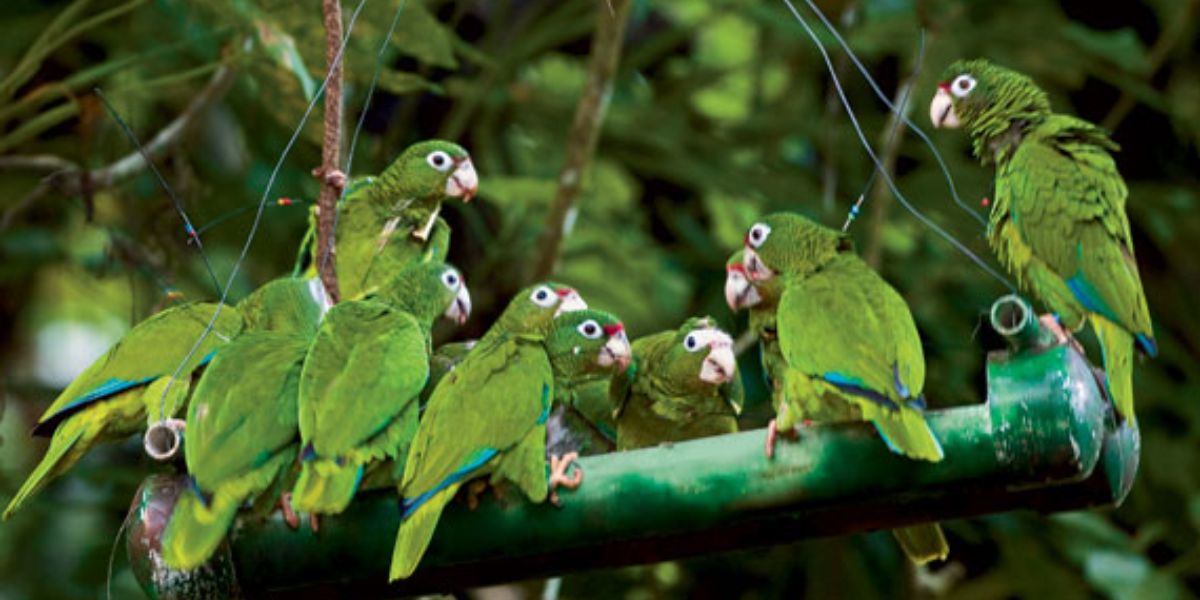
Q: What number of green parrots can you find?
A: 10